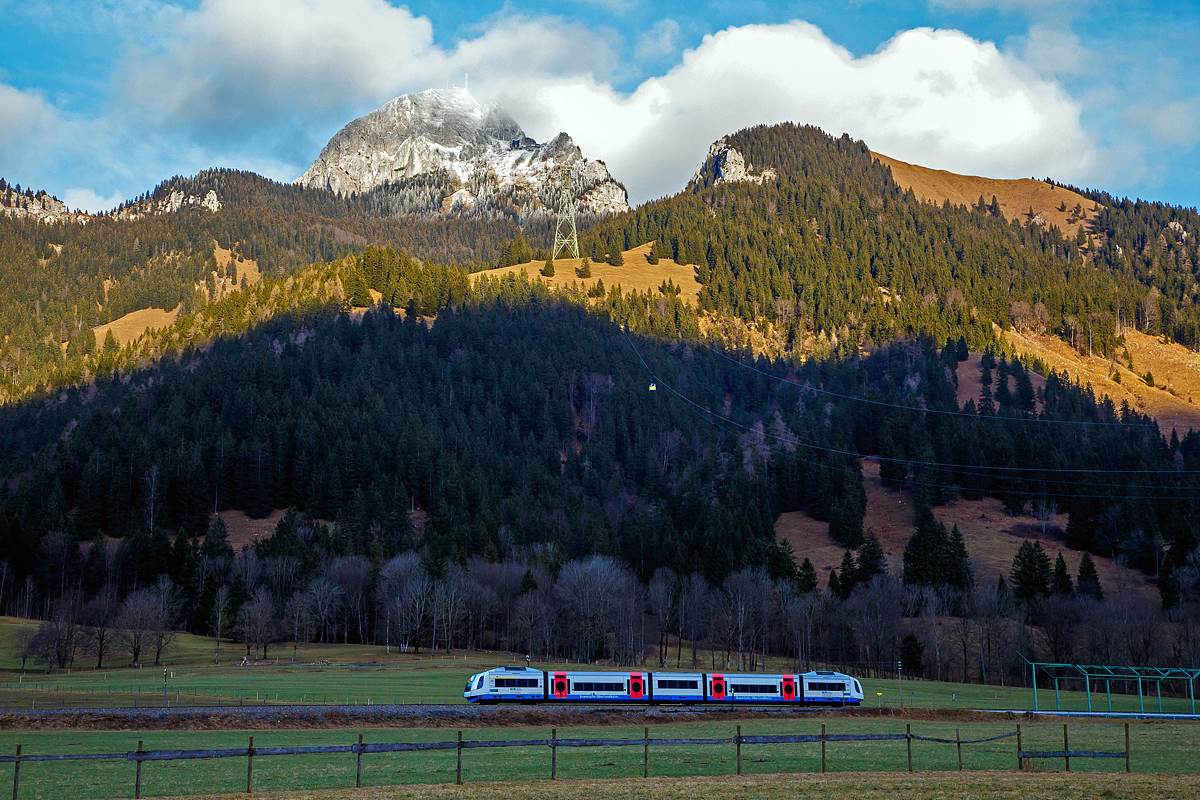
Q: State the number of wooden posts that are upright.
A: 14